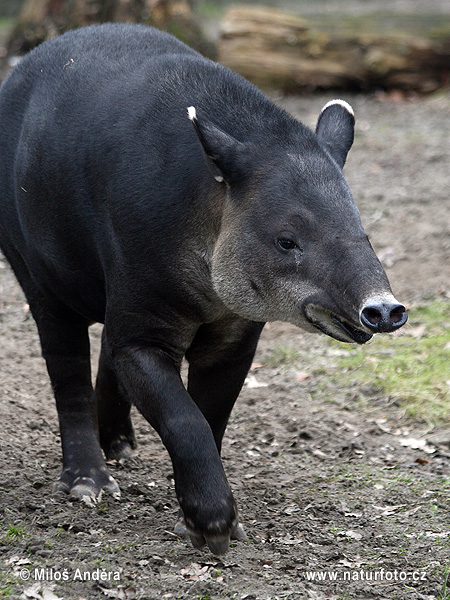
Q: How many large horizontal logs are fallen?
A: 1